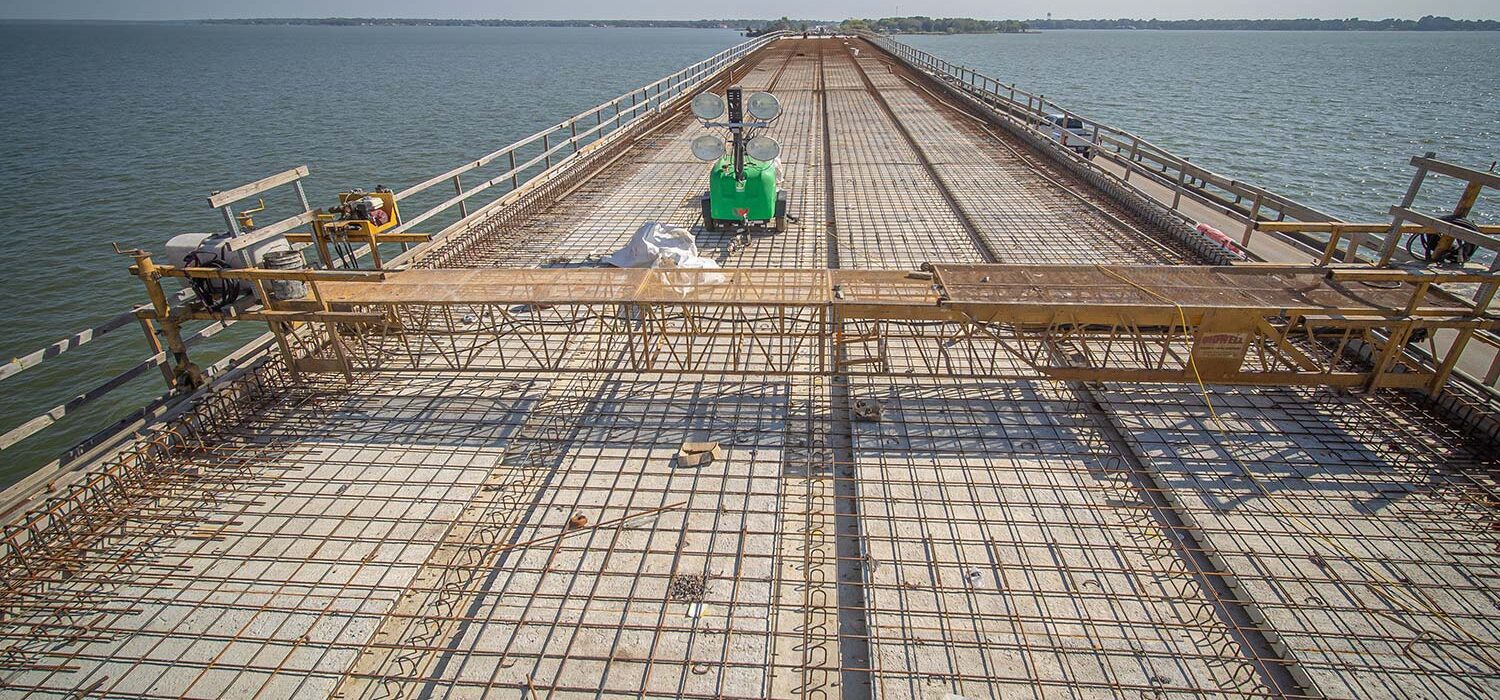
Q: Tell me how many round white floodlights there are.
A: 4